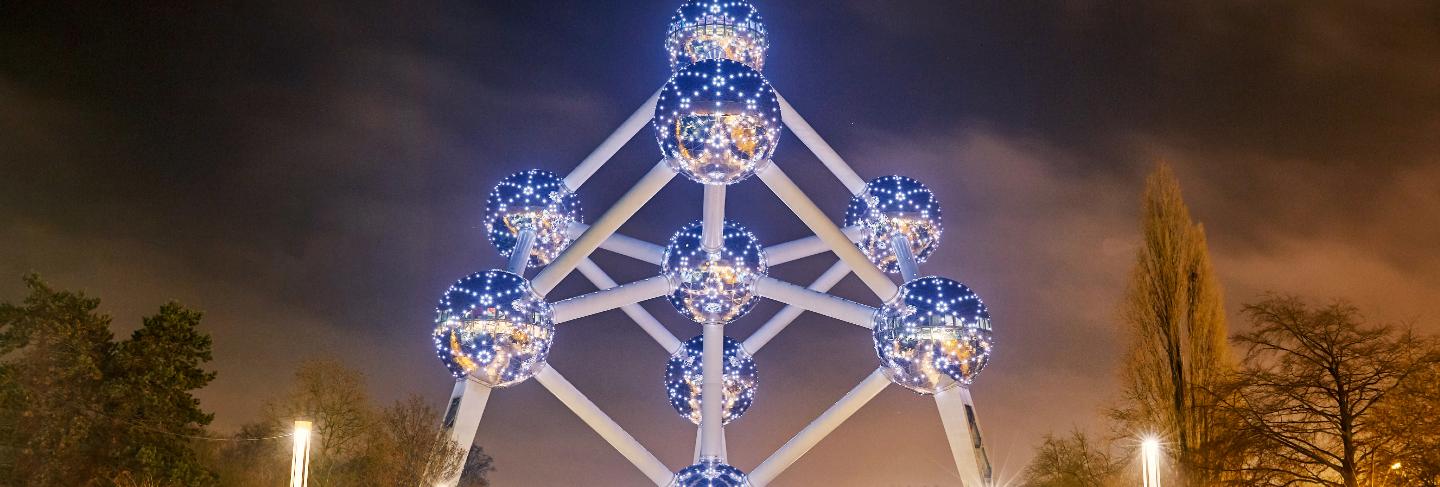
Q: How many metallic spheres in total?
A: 9